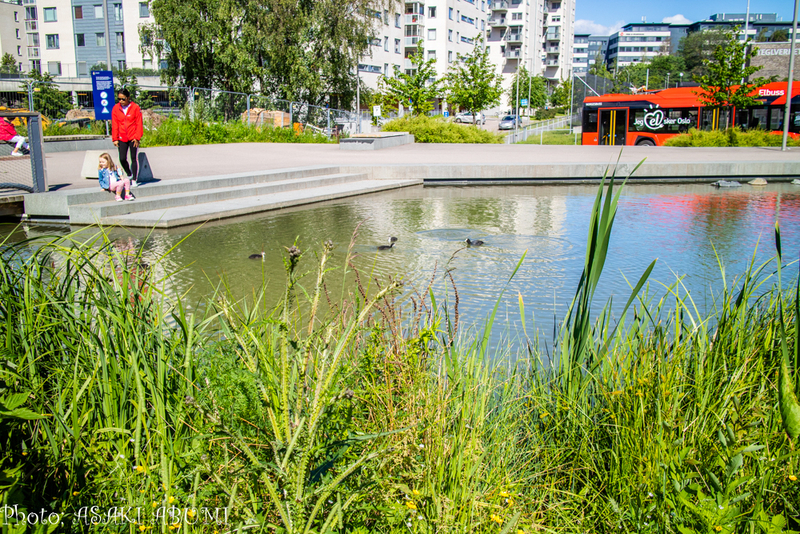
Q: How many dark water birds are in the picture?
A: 4